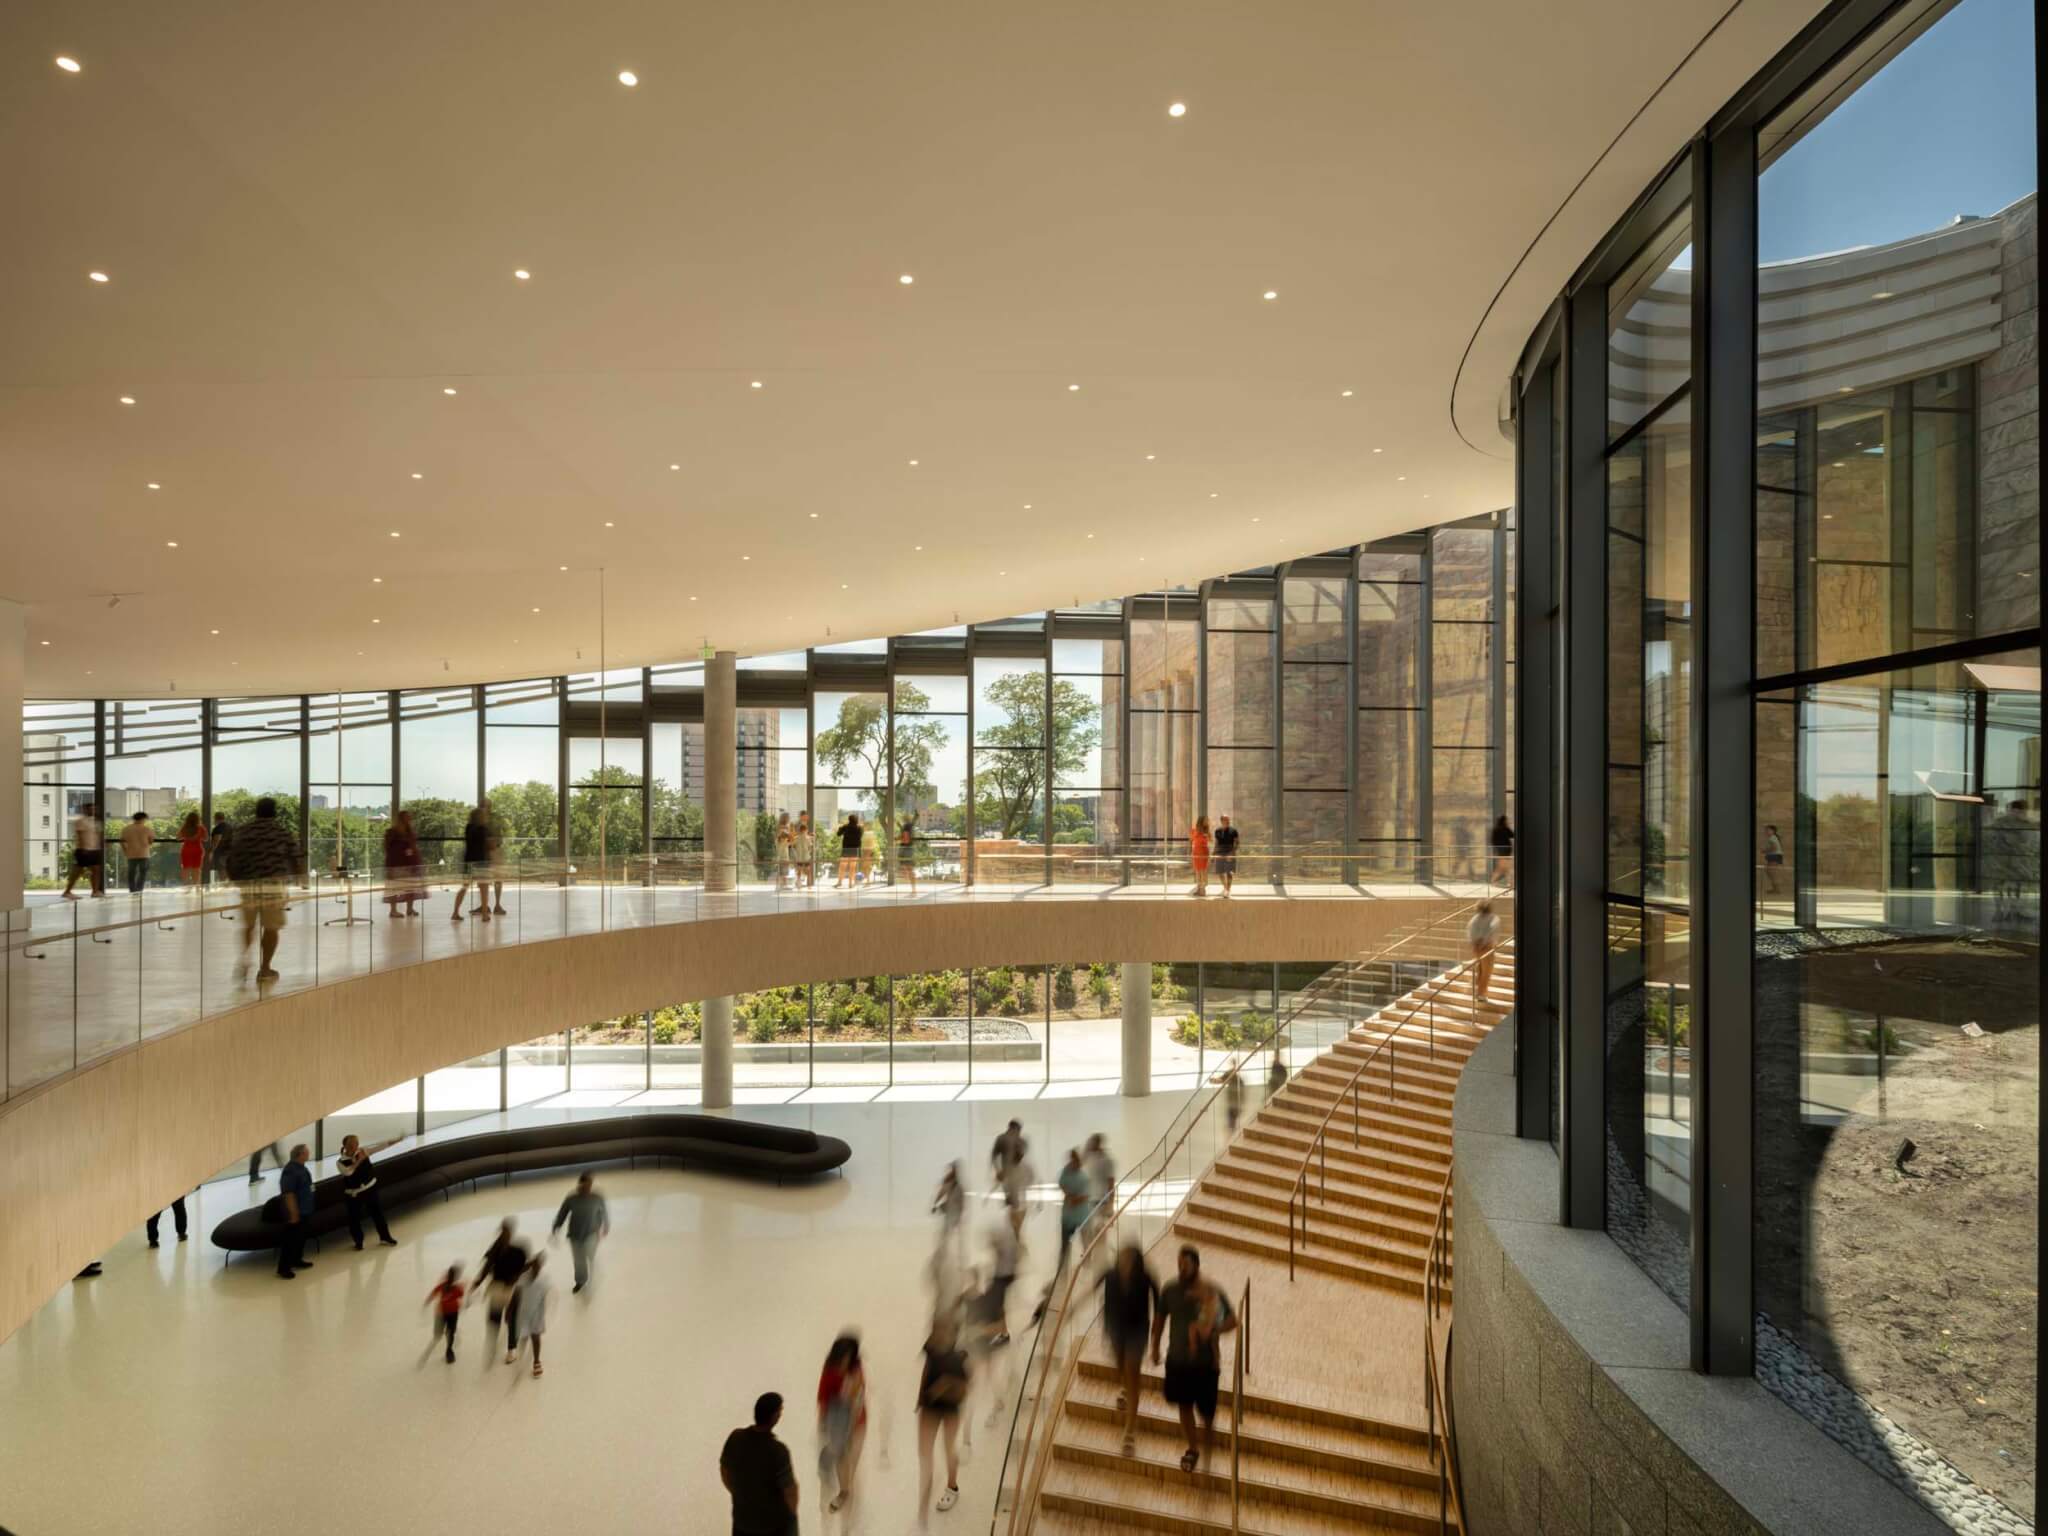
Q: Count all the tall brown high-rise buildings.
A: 1